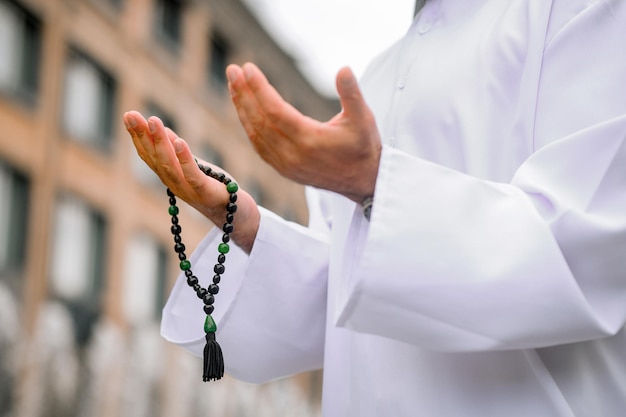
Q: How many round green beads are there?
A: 4